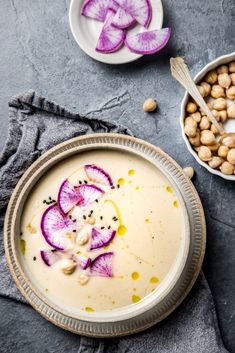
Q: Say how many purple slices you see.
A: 13